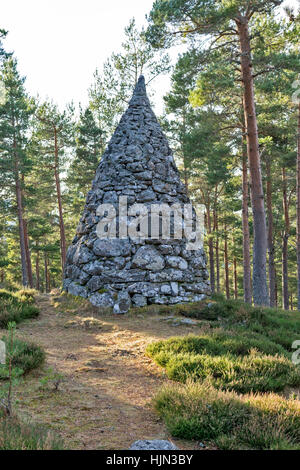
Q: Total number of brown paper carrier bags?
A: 0